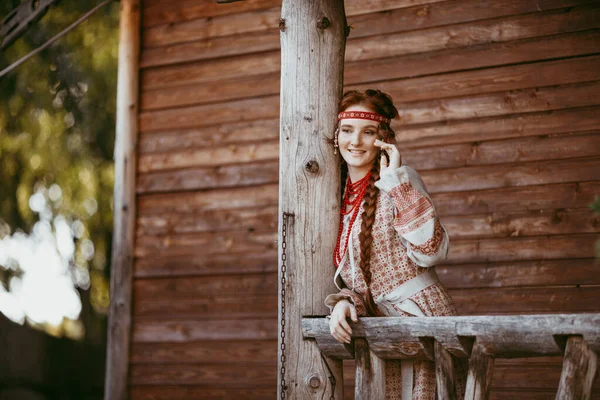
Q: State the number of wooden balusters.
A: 4